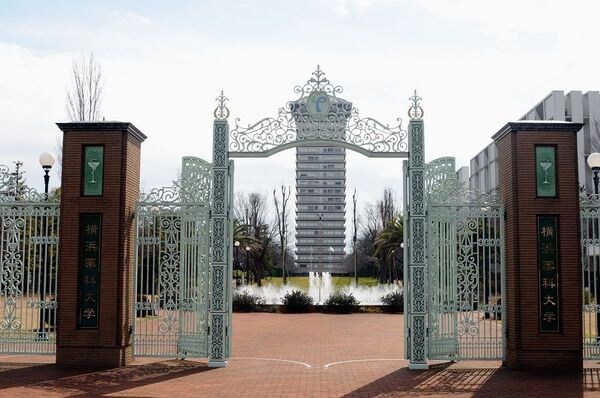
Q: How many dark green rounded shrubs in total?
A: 4